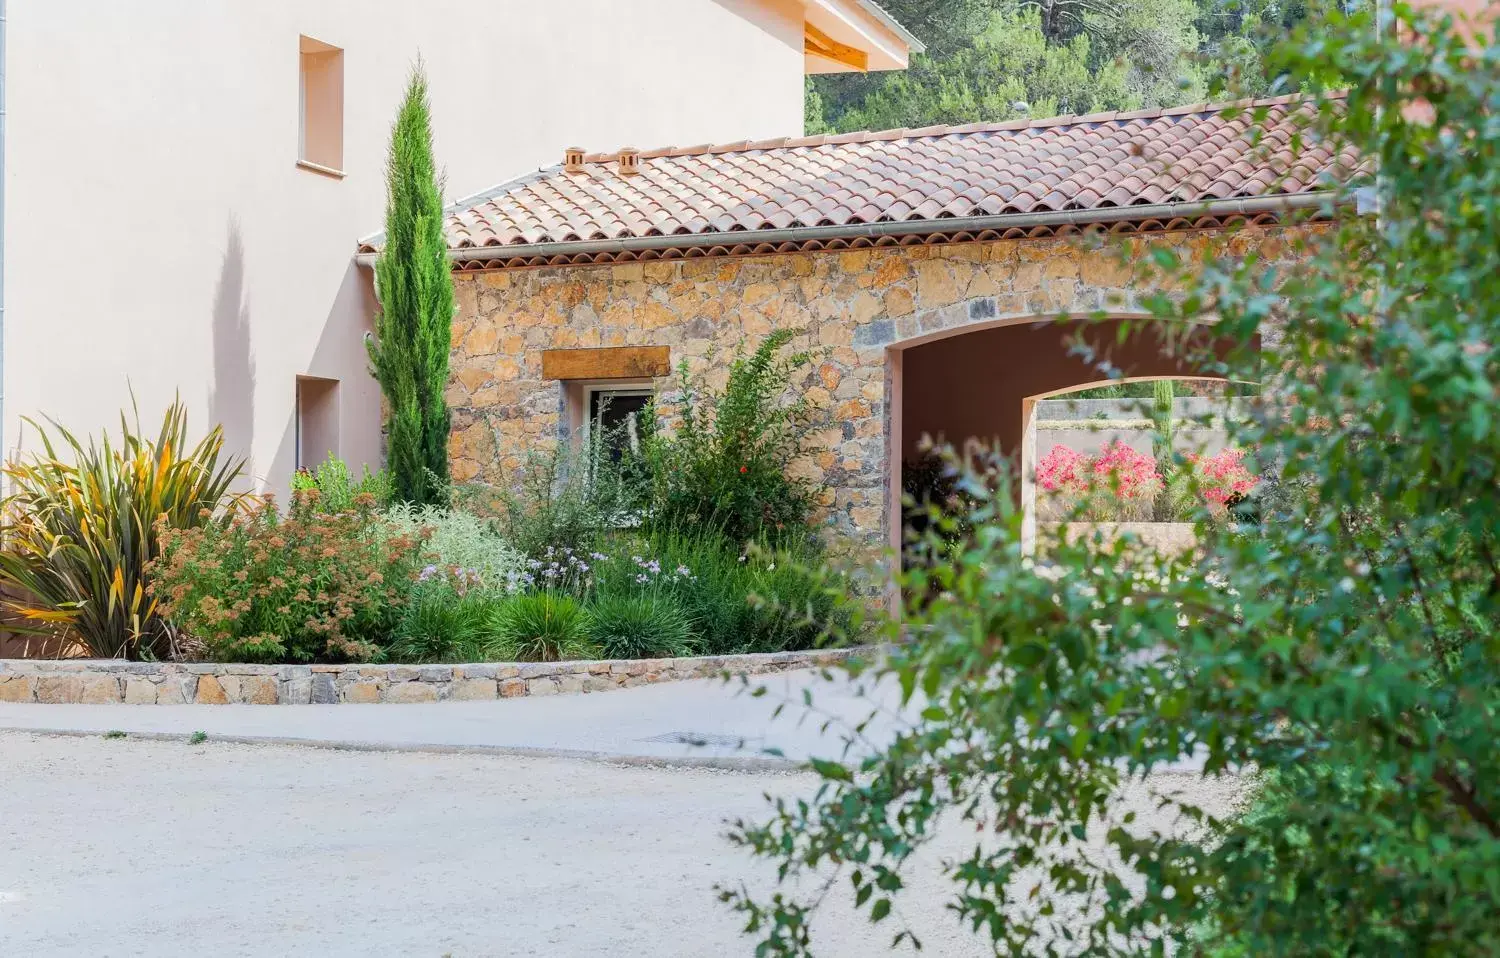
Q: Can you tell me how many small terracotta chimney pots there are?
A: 2